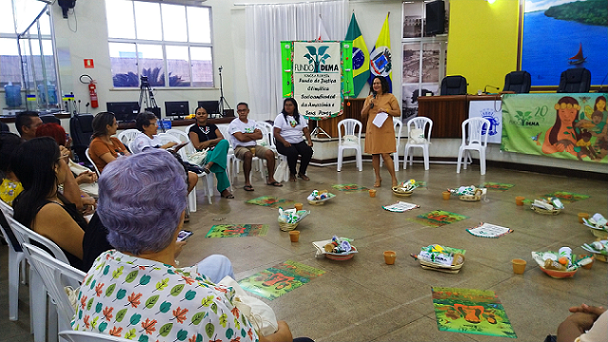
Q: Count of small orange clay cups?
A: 9